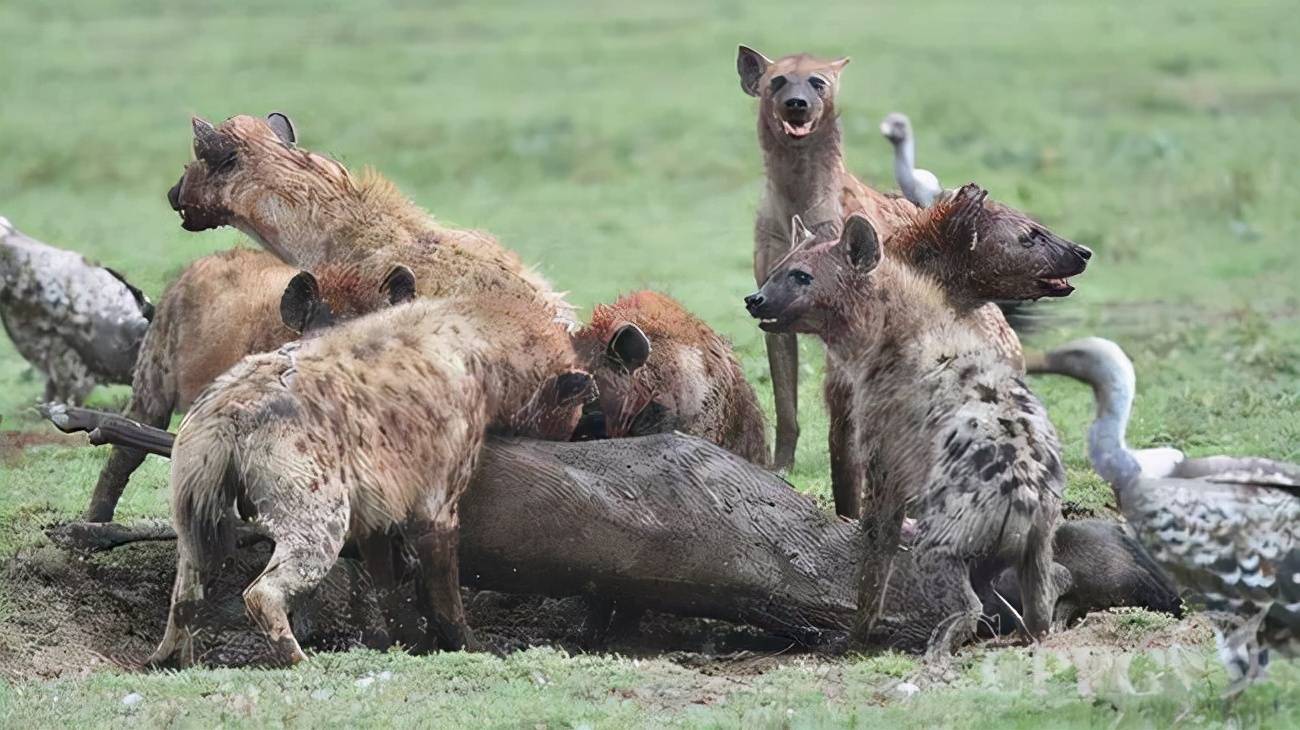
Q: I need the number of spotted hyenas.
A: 7